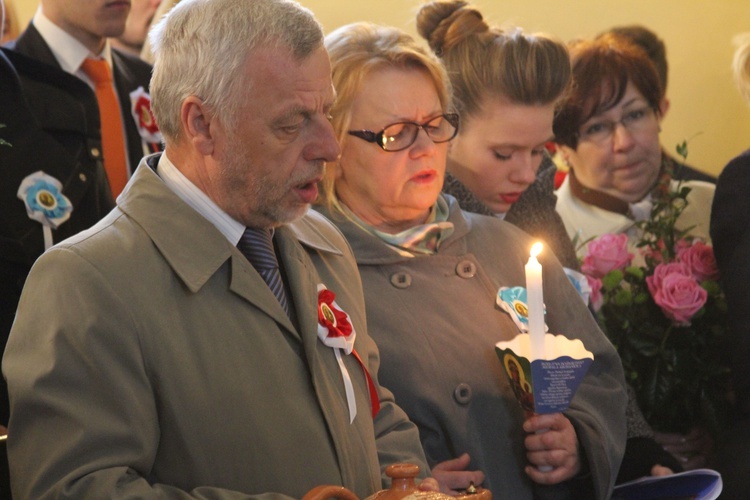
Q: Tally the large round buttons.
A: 3